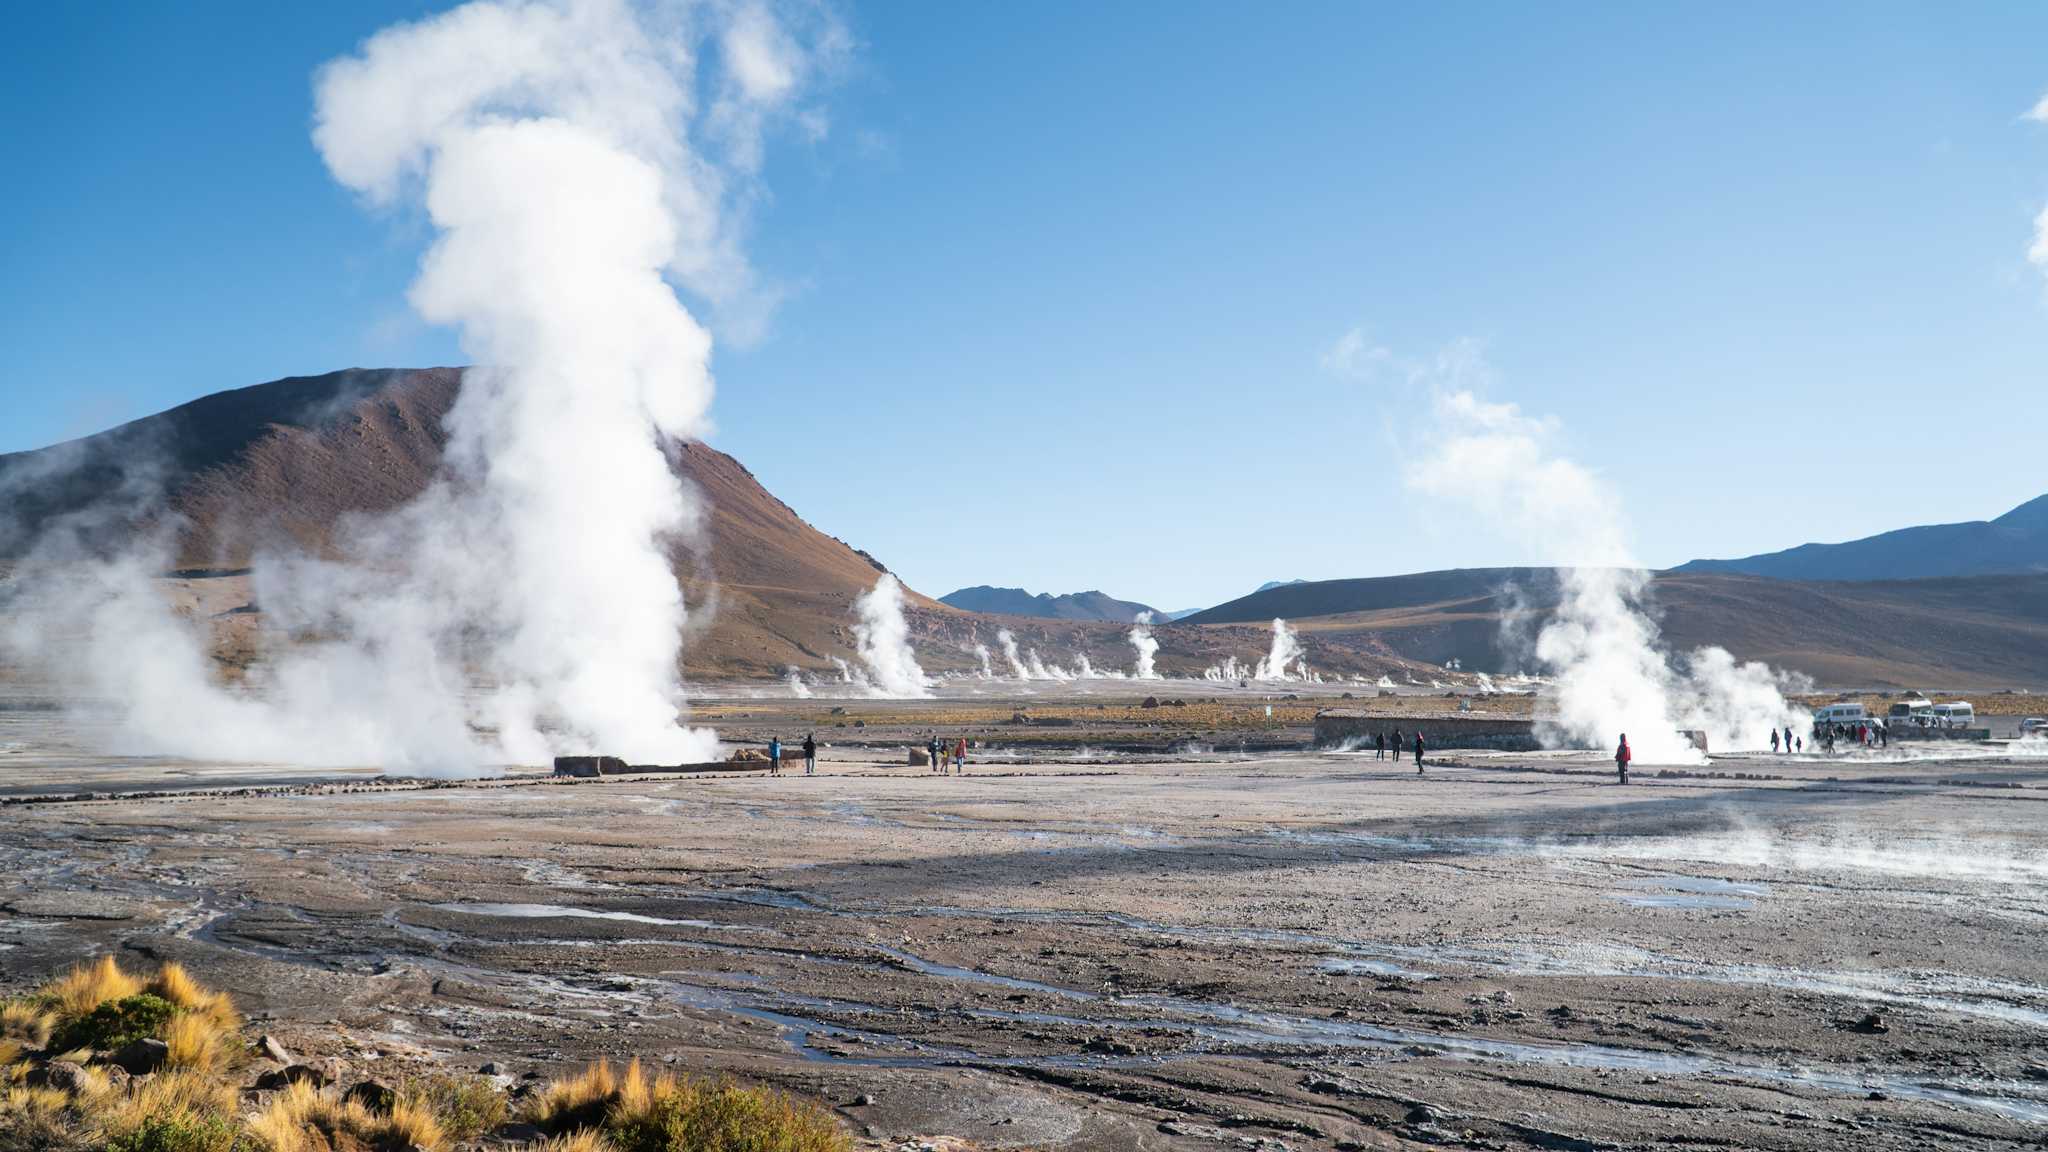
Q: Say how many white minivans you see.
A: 3